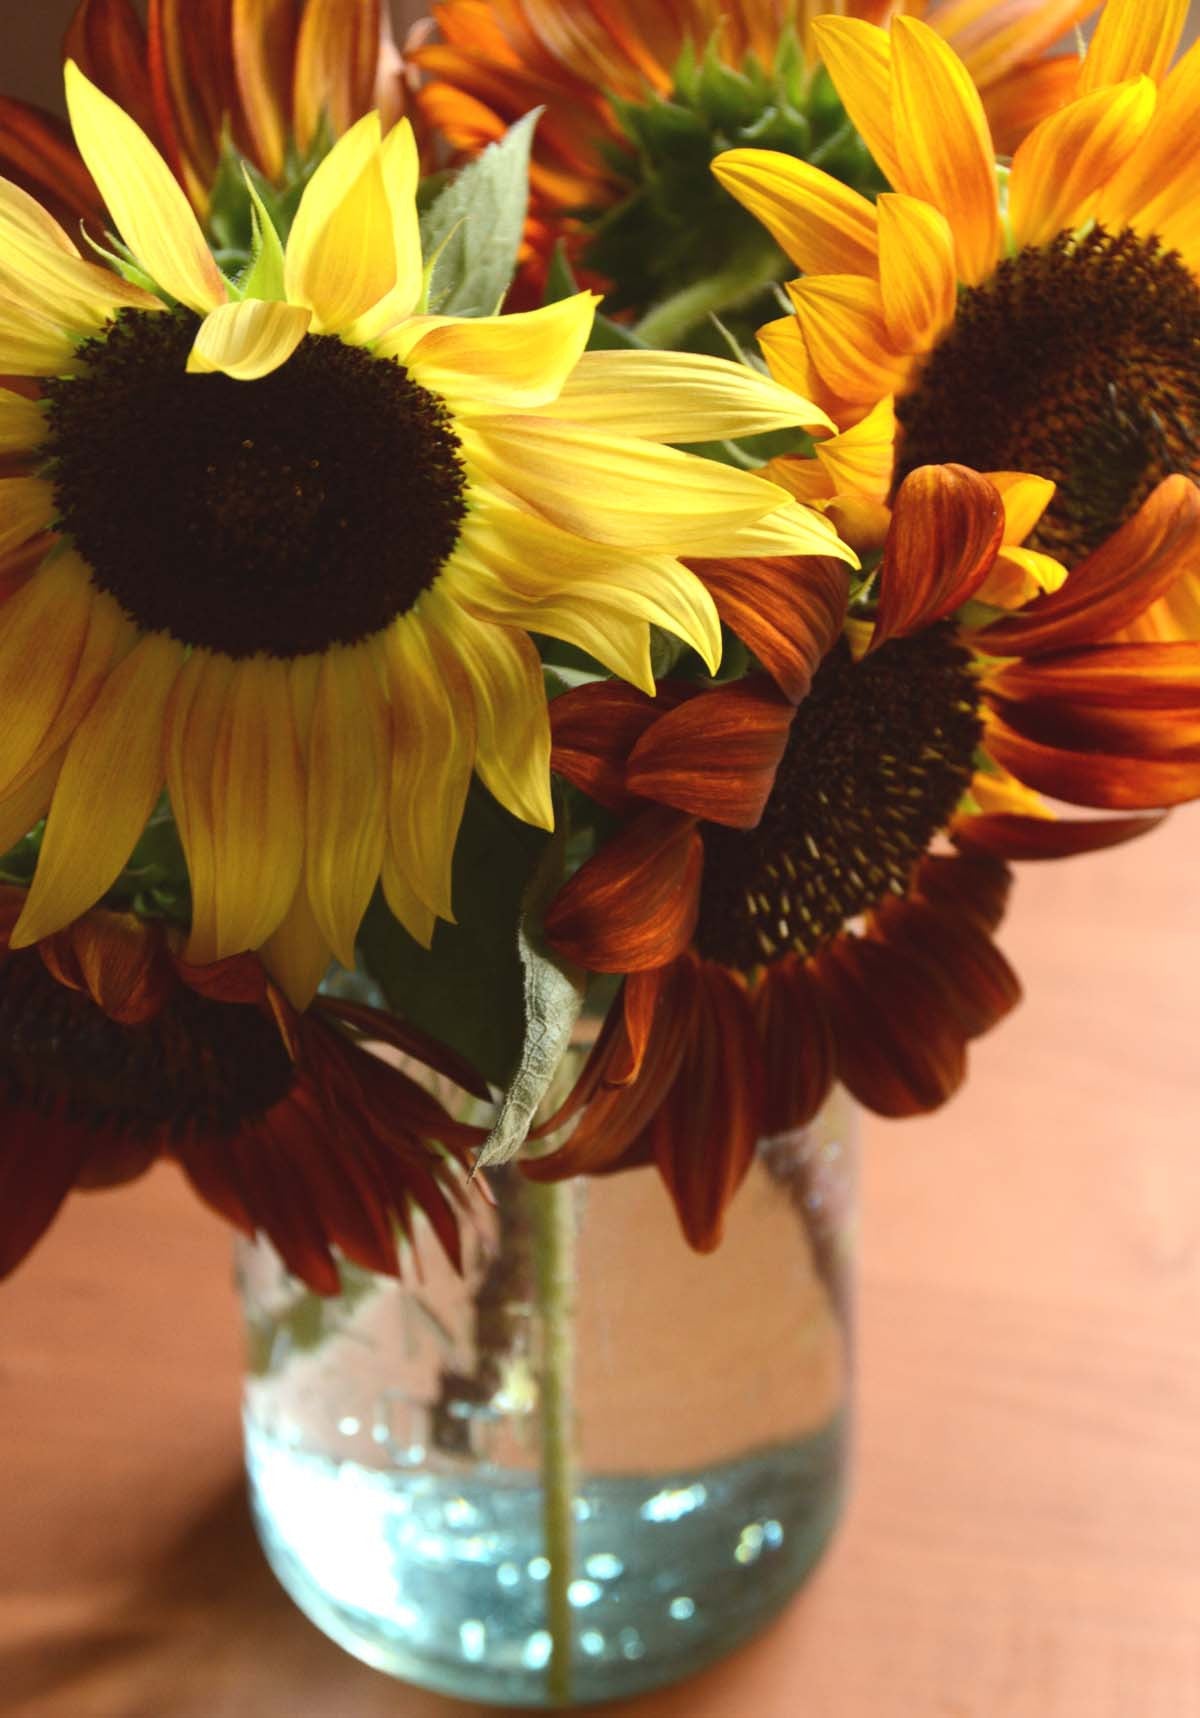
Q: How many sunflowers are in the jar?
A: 6